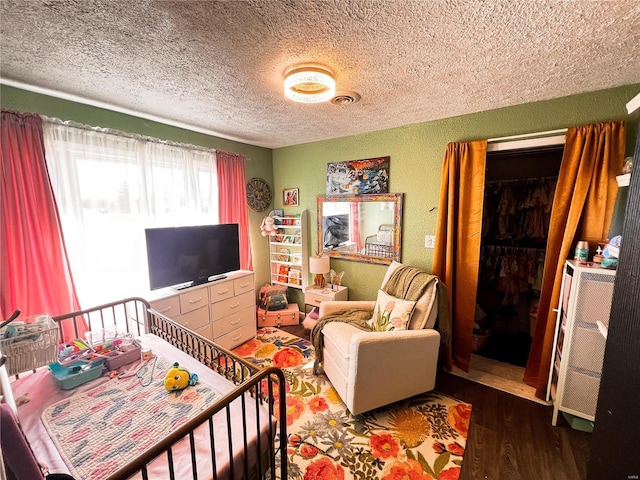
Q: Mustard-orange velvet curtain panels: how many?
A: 2